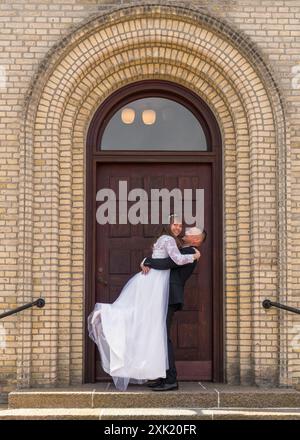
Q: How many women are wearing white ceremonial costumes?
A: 1